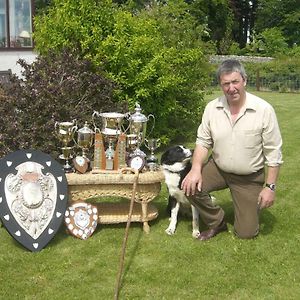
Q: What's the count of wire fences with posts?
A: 1